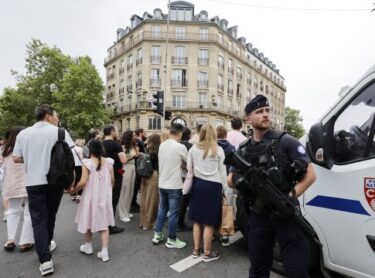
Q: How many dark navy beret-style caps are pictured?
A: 1